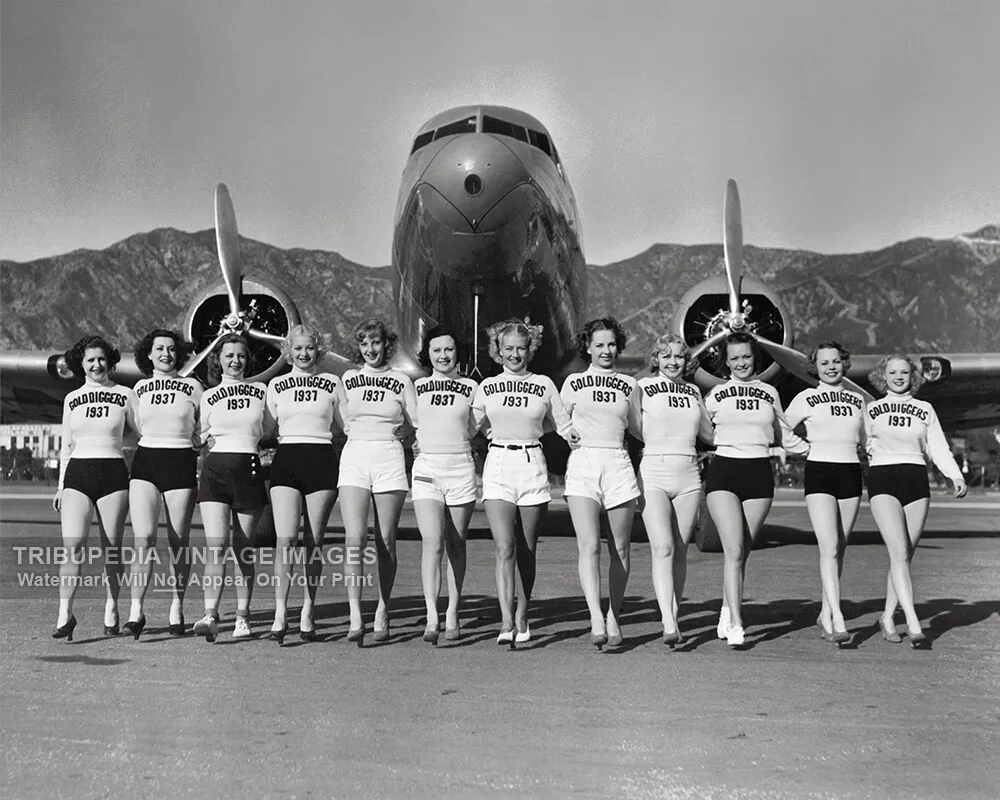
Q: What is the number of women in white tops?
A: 12